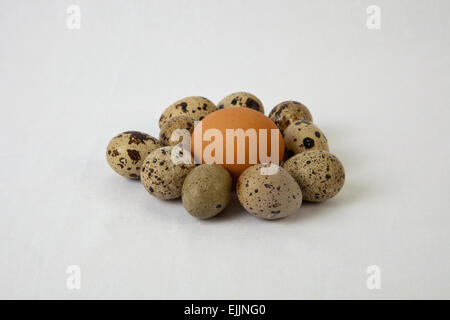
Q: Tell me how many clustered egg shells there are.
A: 11